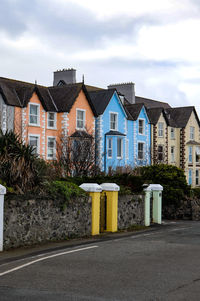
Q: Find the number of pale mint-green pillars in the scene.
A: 2